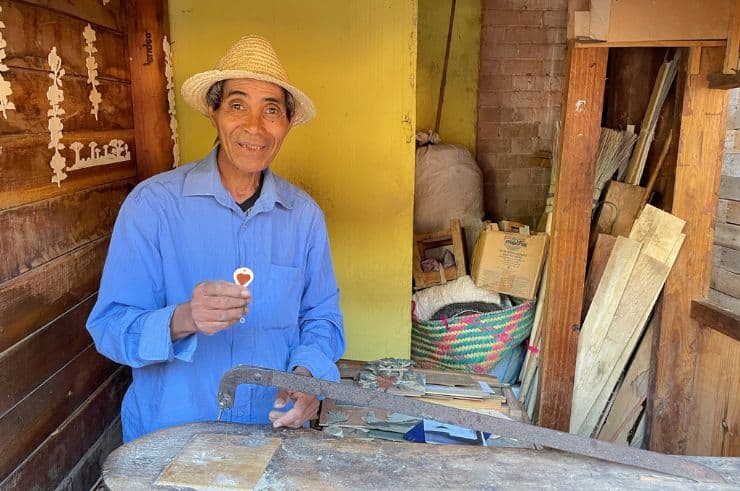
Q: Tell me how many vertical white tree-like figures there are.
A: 4